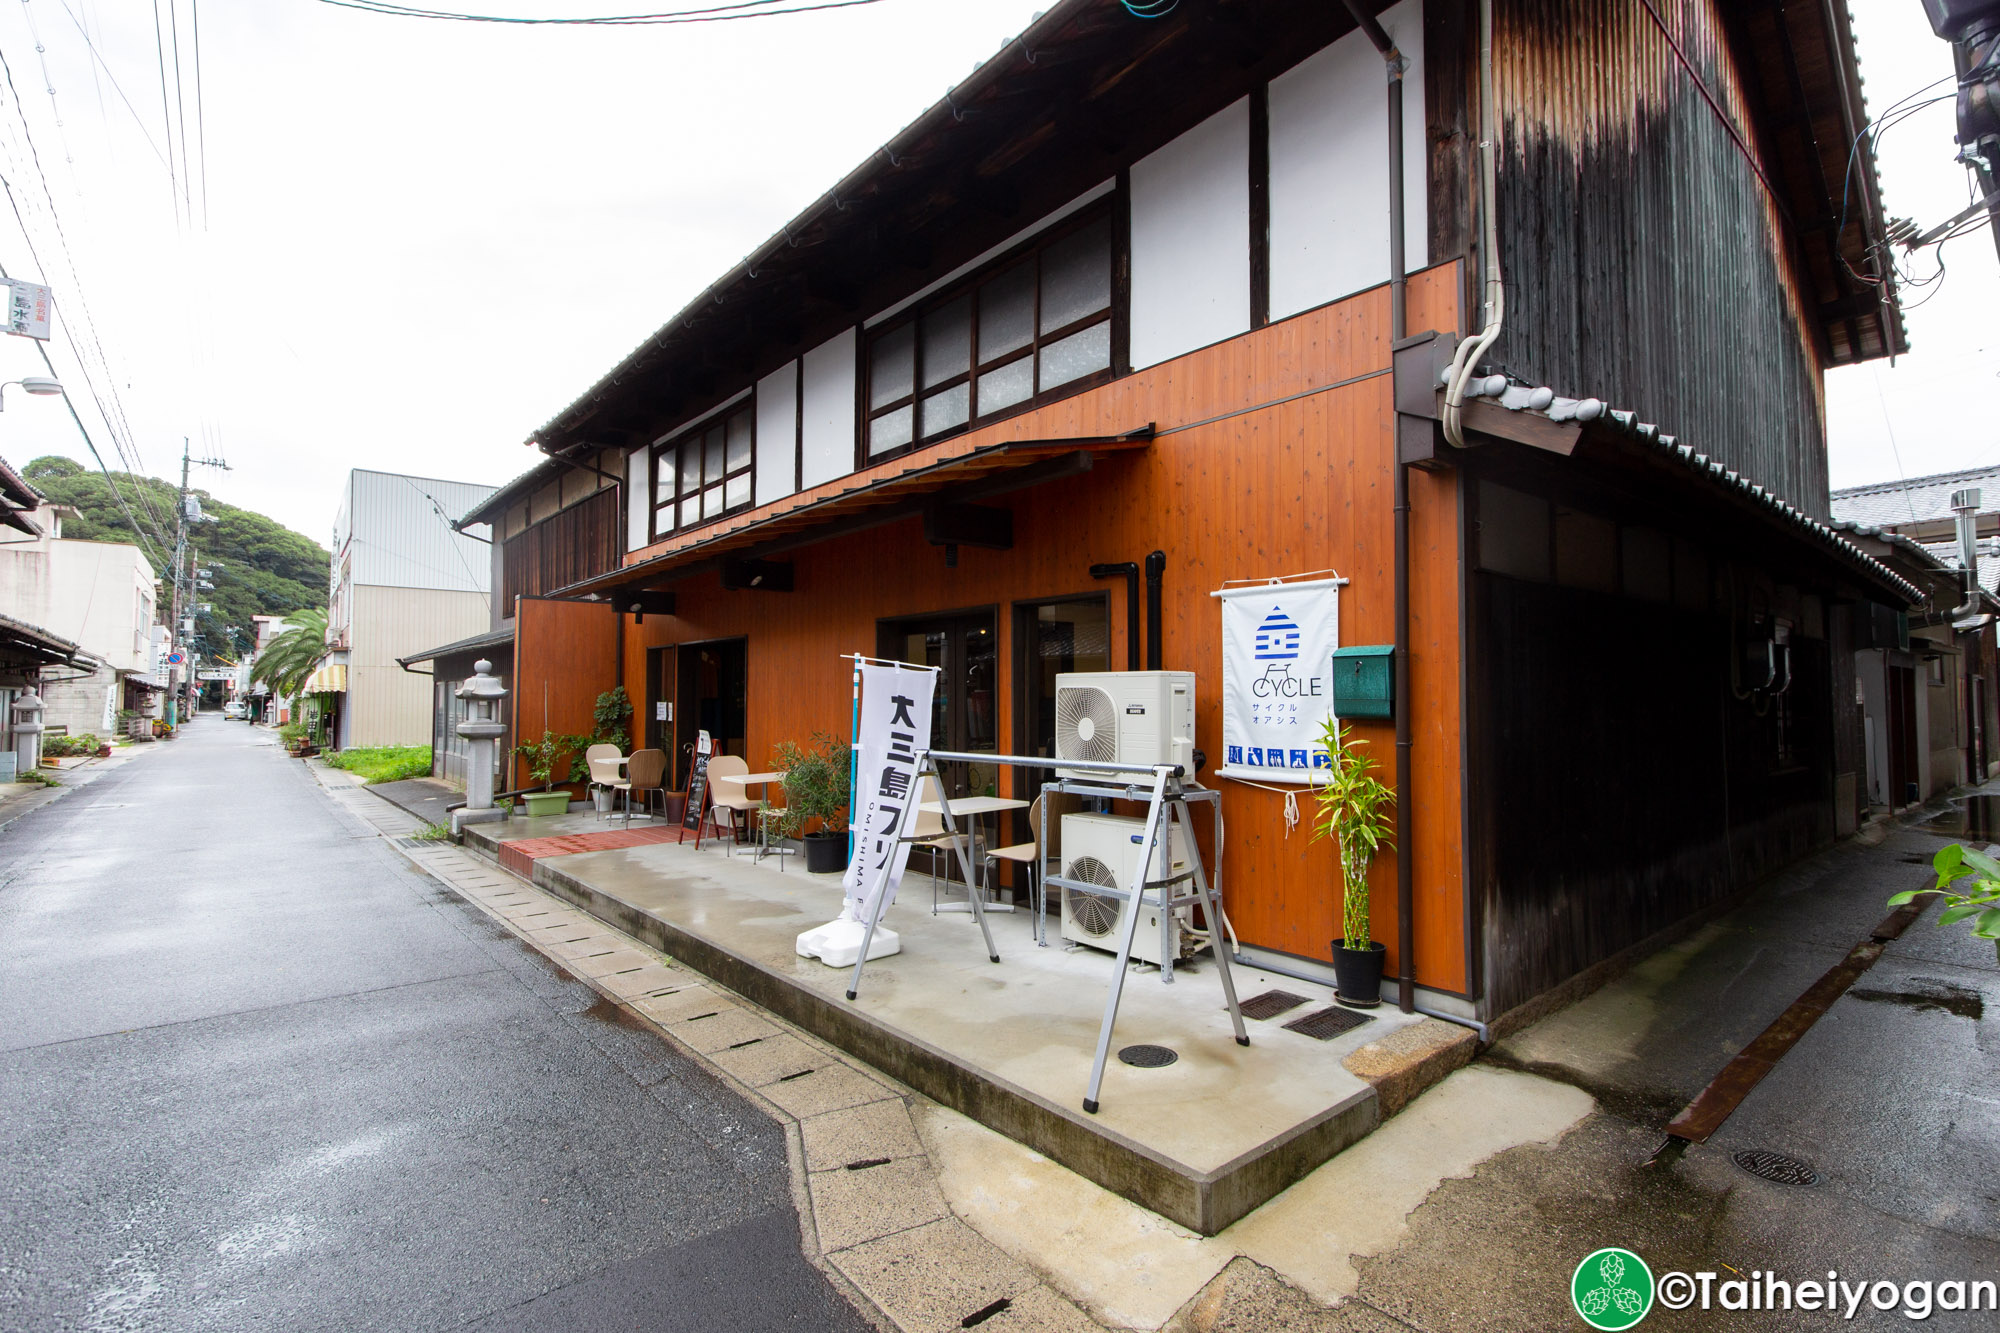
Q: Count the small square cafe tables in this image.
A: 3